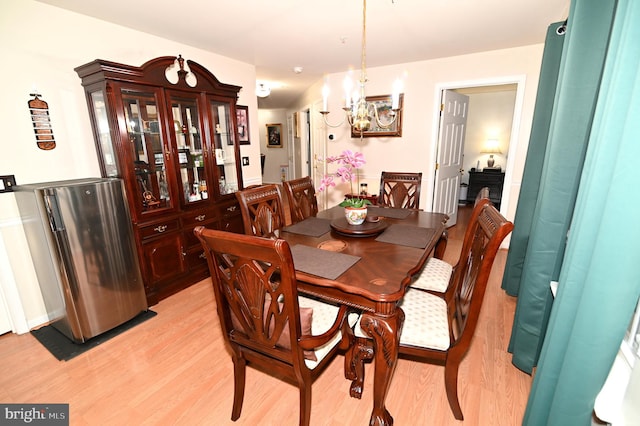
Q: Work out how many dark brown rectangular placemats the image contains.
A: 4